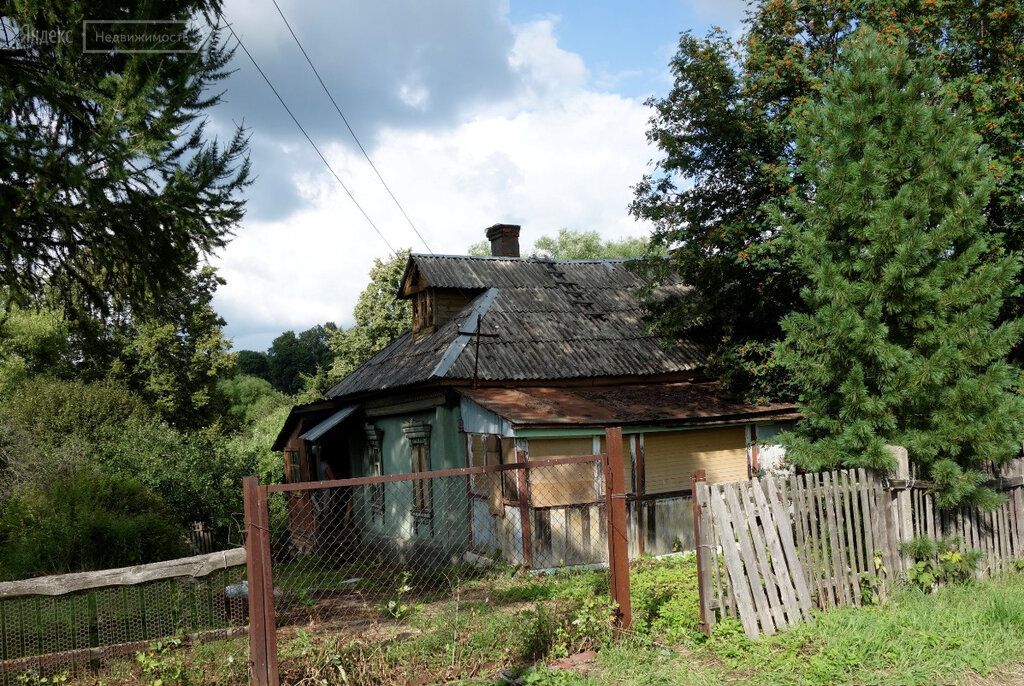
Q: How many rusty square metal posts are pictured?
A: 3